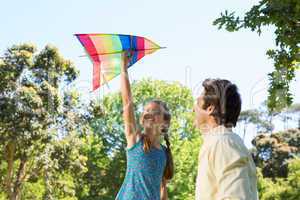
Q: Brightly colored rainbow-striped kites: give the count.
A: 1